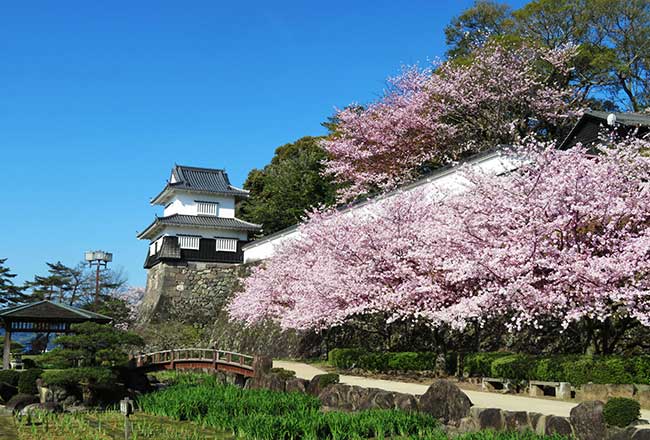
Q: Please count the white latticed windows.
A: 3